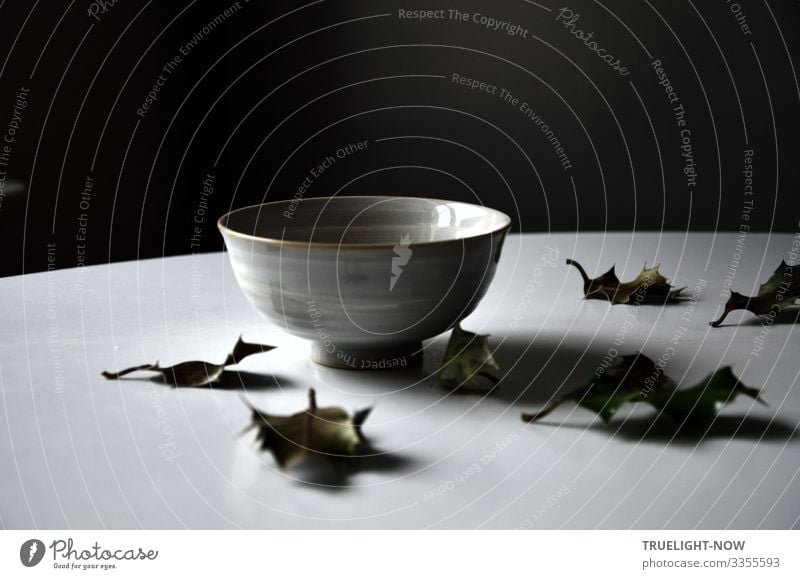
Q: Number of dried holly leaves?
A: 6